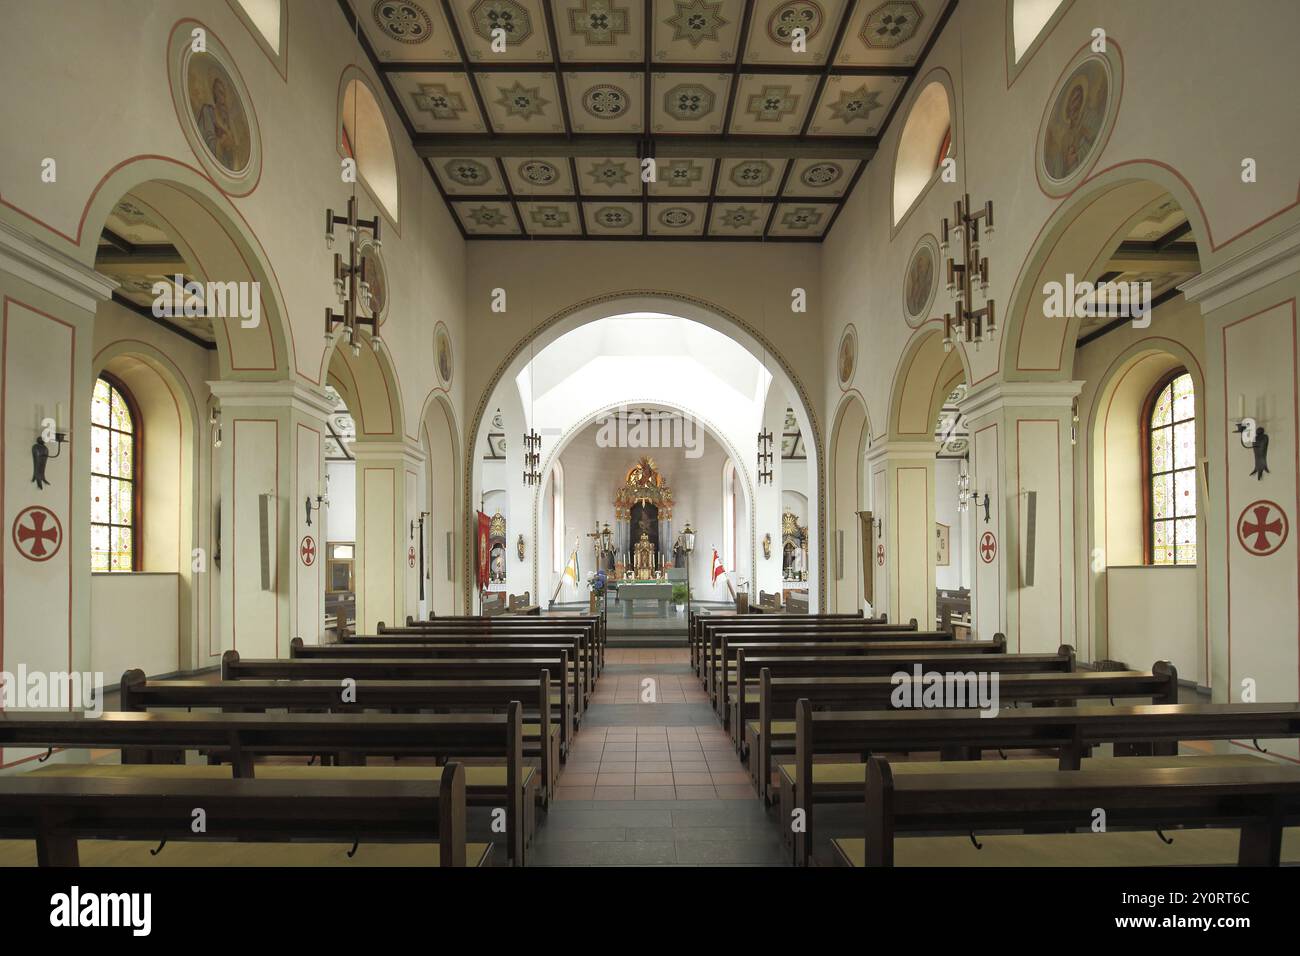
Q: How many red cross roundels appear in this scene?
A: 6